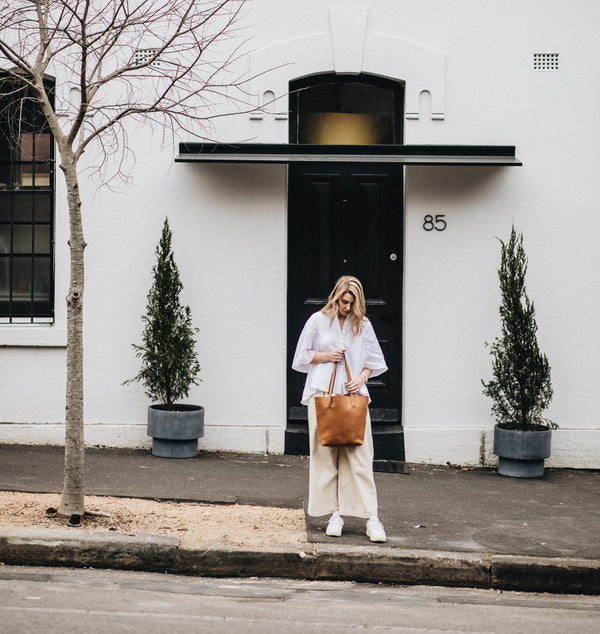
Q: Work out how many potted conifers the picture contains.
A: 2